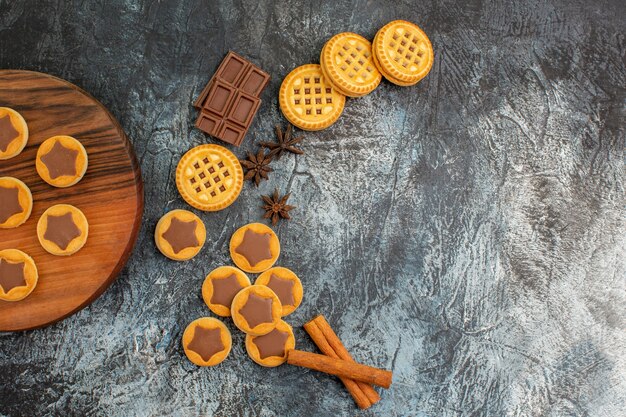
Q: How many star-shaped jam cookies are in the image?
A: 12